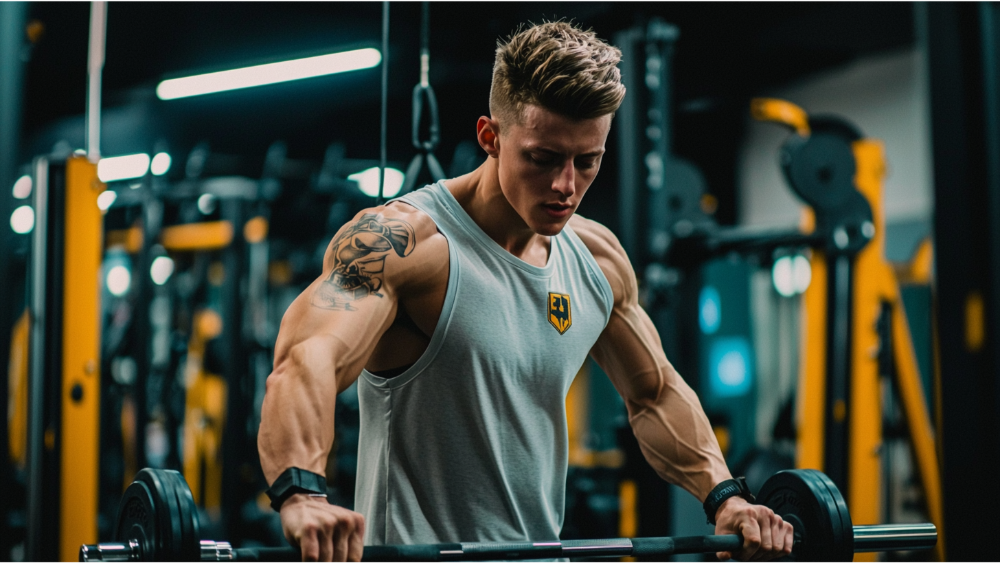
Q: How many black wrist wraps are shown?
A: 2